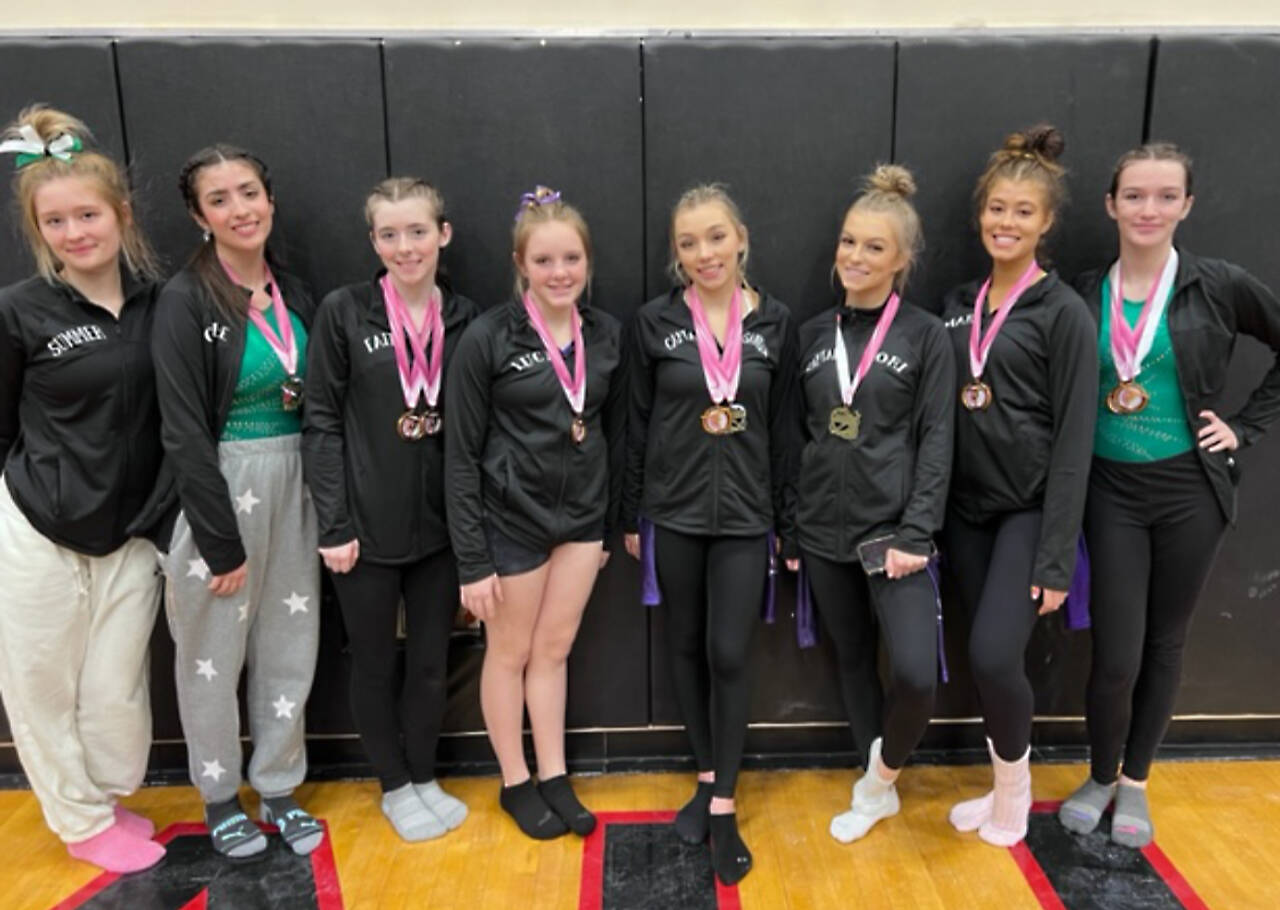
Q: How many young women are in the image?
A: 8